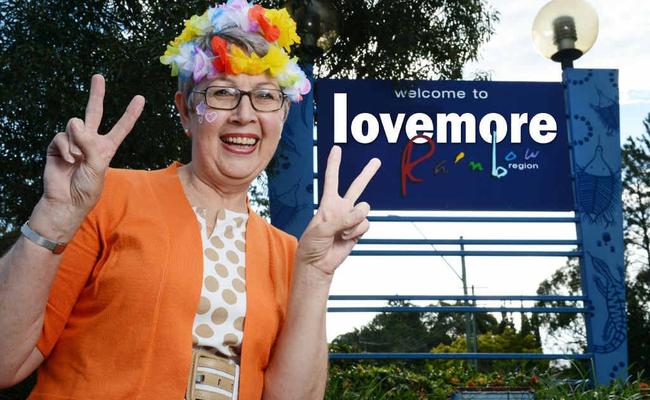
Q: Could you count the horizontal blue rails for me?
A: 6